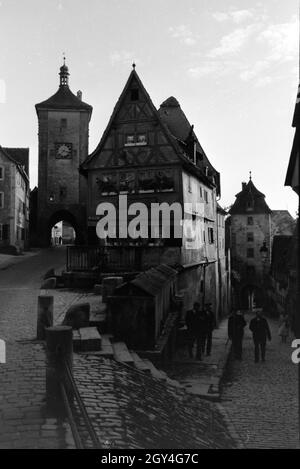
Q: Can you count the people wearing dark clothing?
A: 4